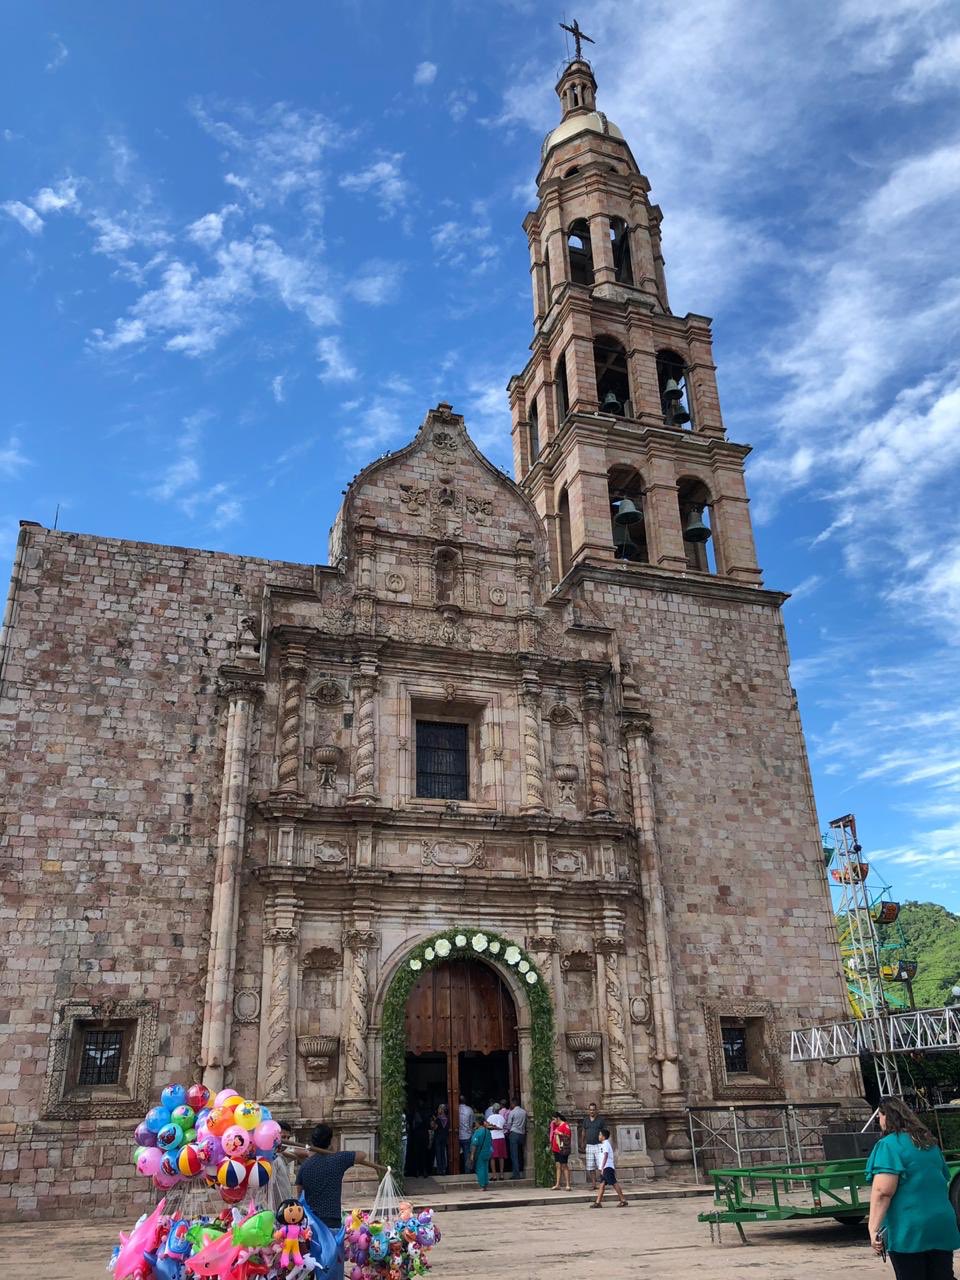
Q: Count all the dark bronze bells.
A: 6